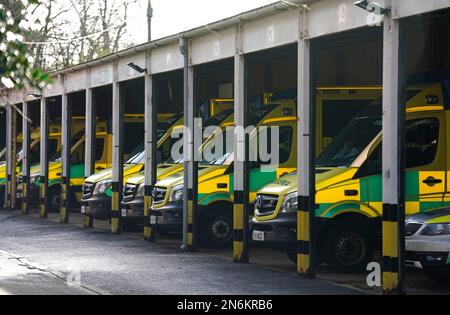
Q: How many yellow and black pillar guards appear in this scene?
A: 11